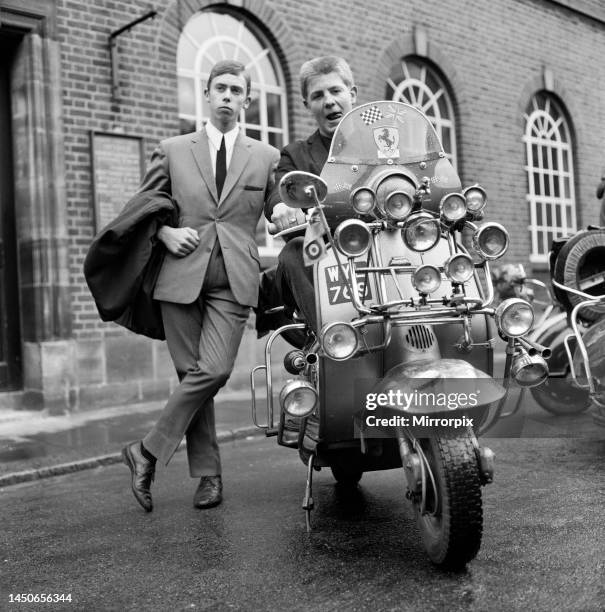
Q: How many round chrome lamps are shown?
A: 13